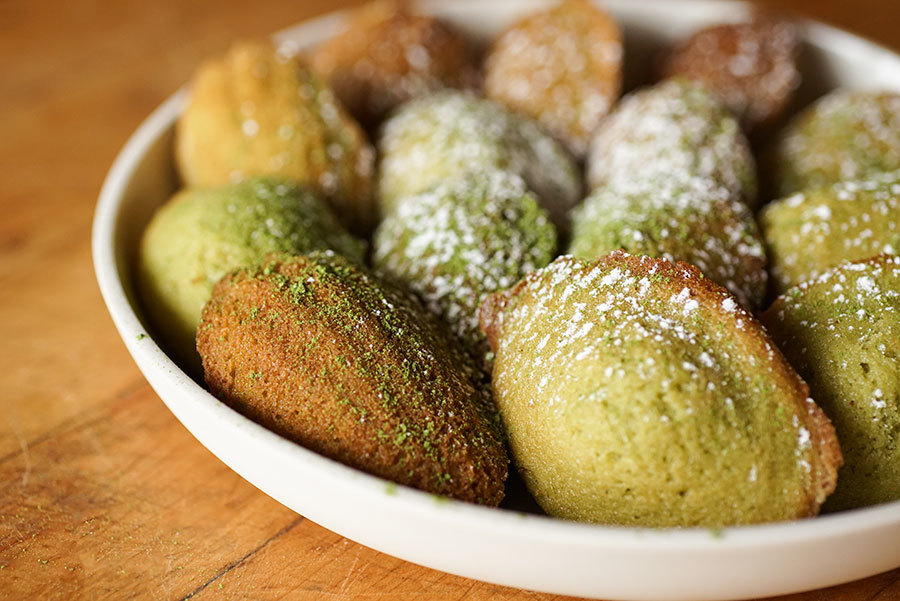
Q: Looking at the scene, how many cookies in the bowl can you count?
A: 14